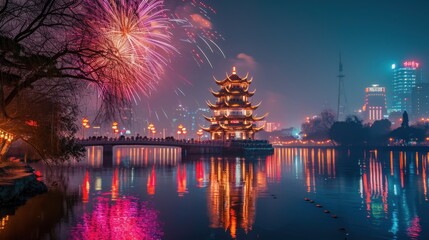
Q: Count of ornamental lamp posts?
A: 5